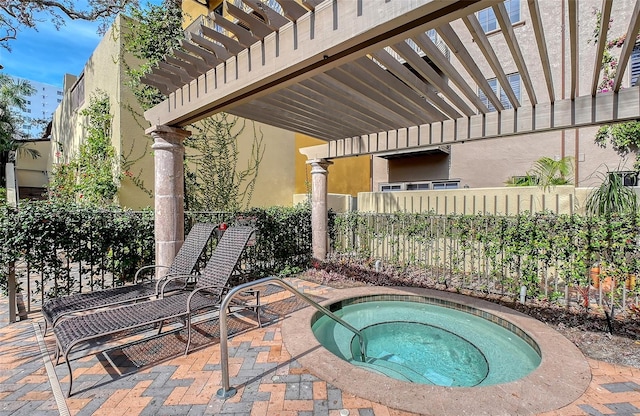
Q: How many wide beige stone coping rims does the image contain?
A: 1